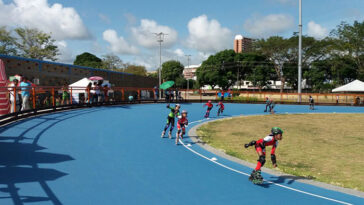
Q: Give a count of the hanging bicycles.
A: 0